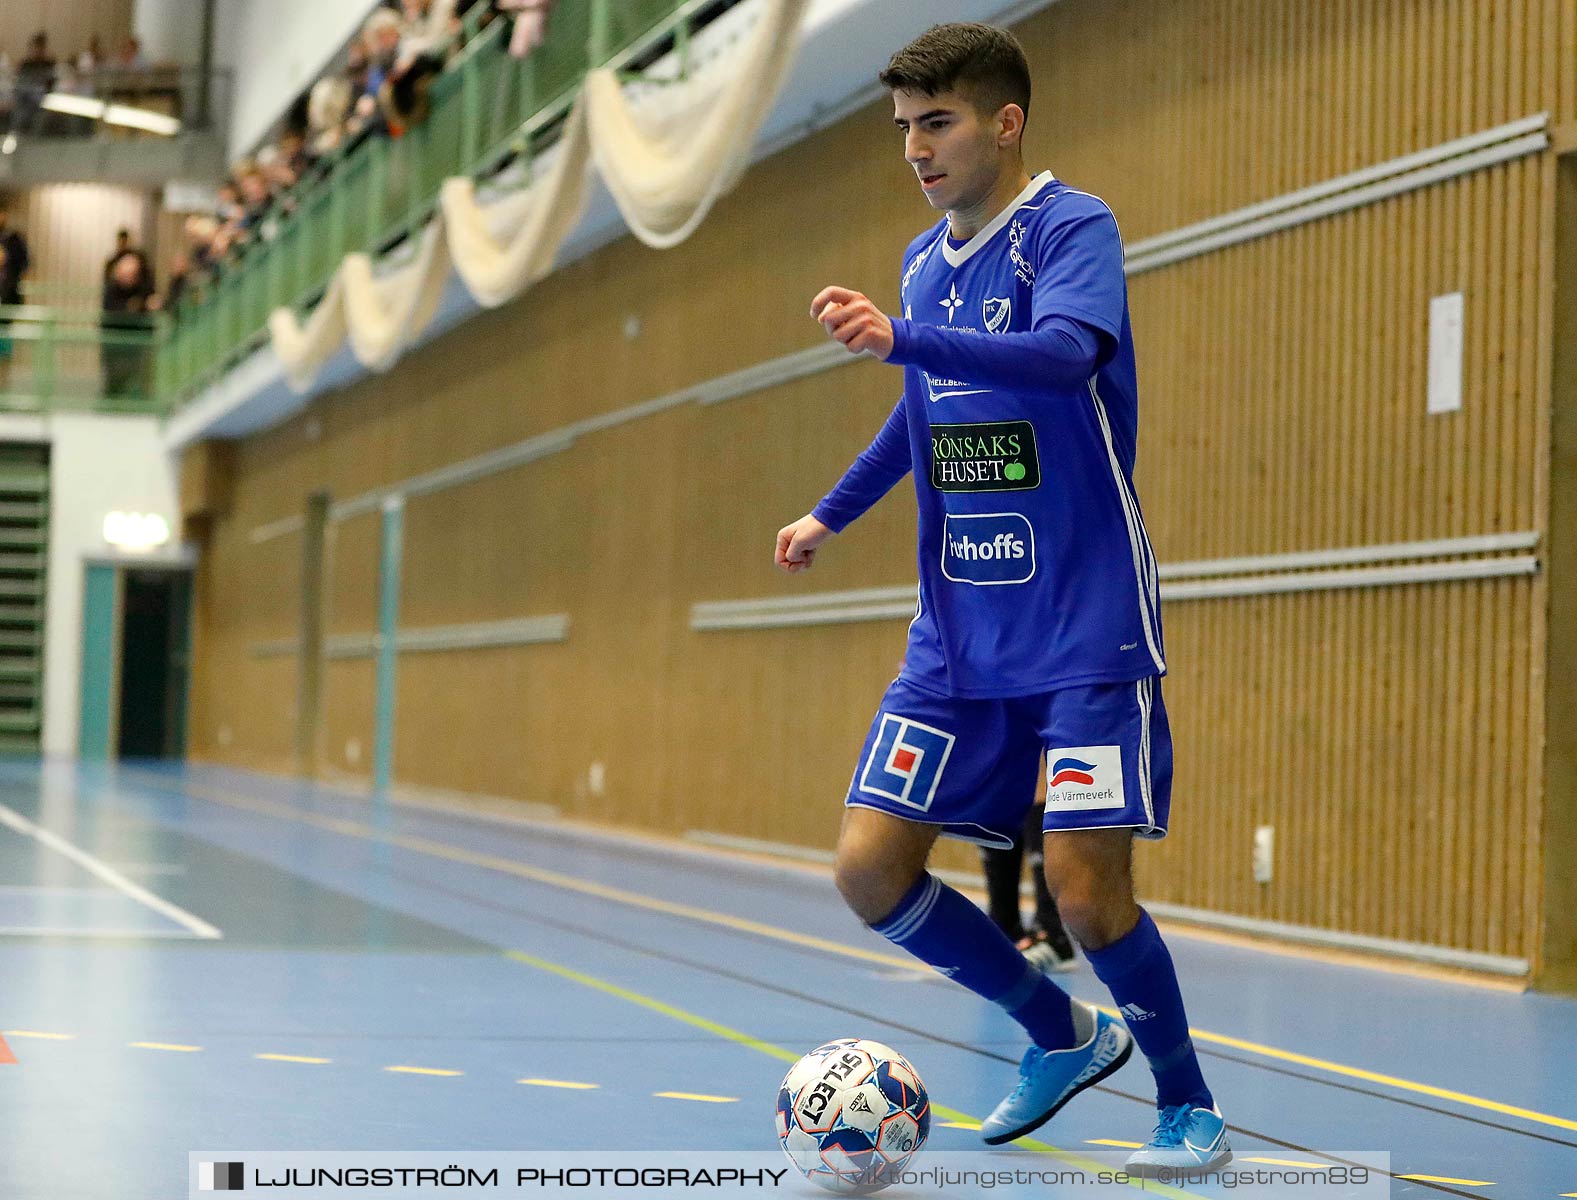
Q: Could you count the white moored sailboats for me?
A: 0